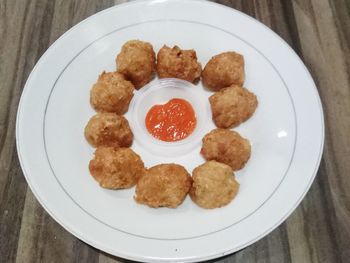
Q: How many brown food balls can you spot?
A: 10